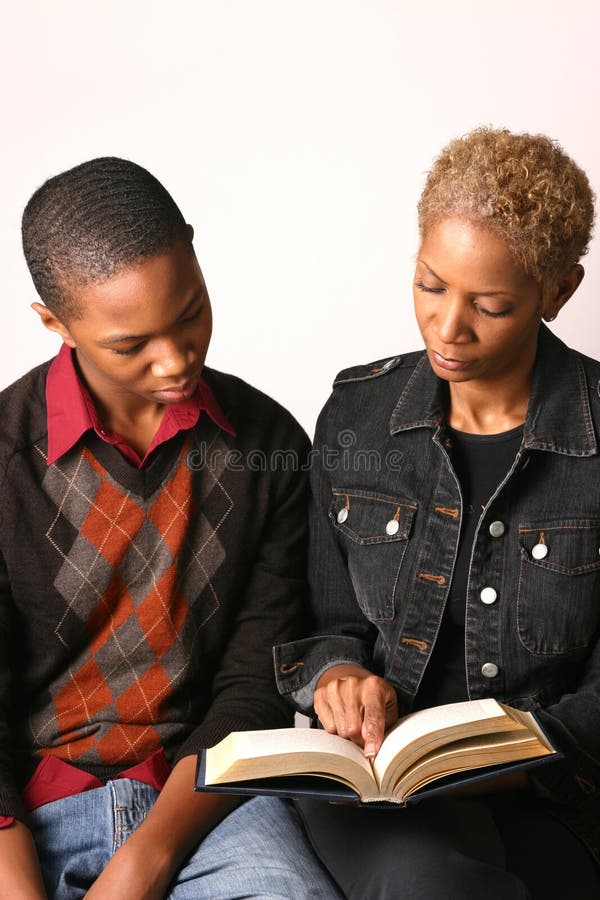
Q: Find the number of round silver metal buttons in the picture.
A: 6